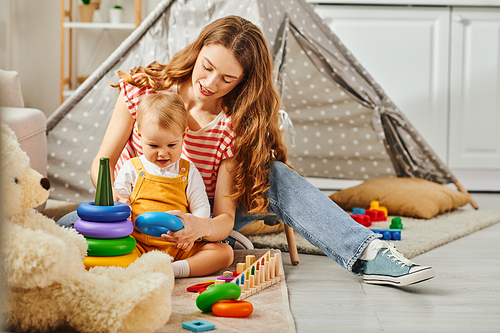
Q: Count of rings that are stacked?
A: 4